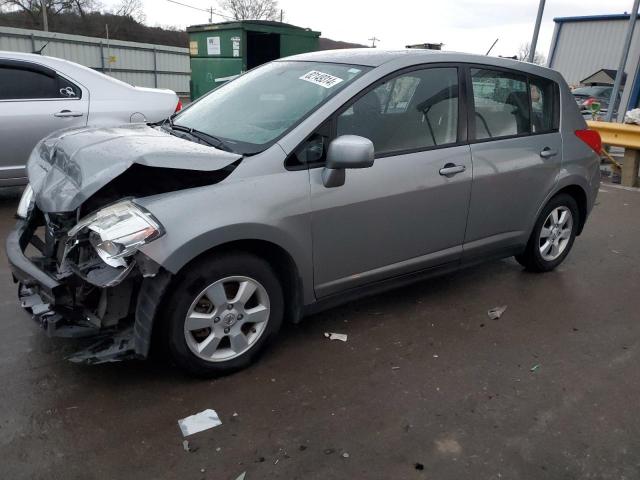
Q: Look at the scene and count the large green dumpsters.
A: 1